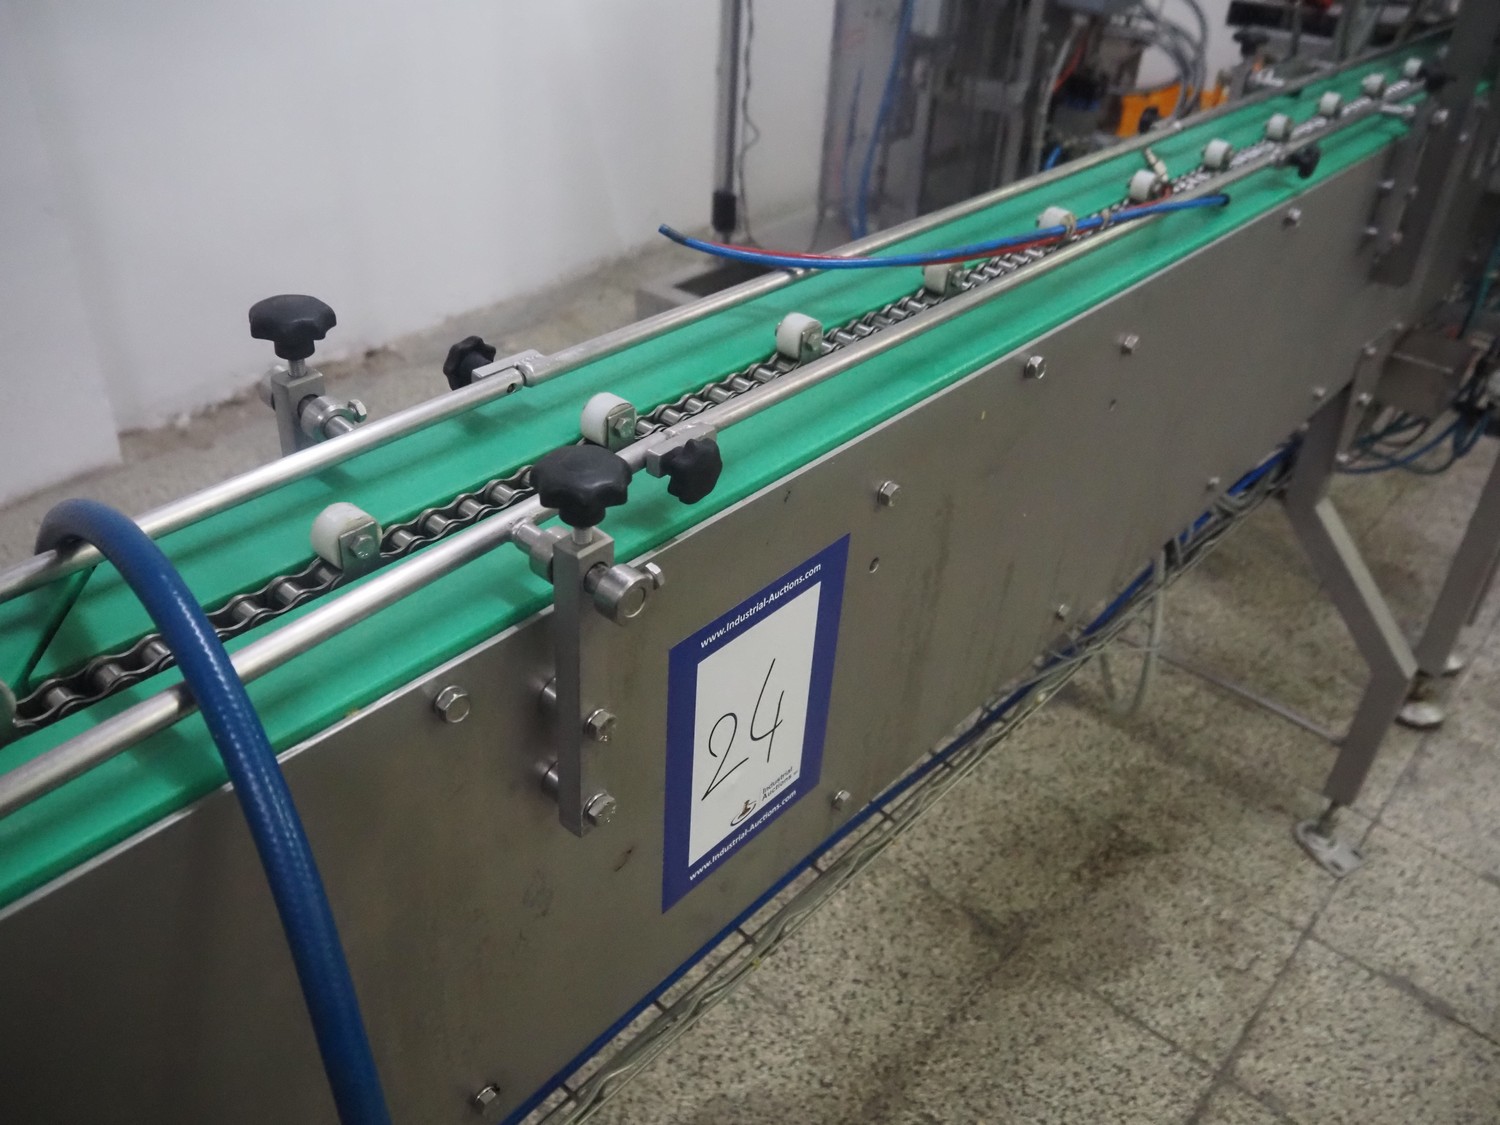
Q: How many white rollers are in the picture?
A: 11